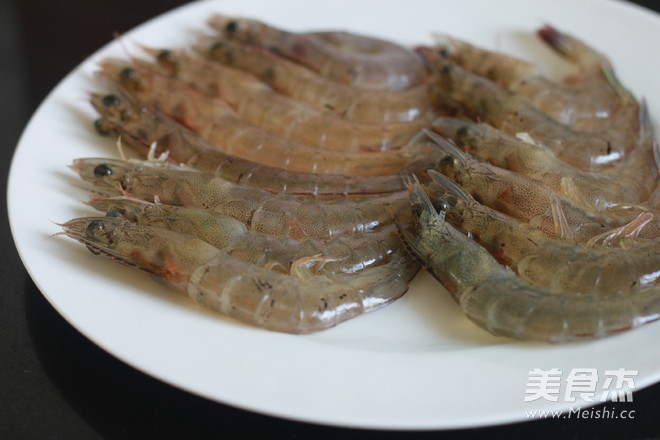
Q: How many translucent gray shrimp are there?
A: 14